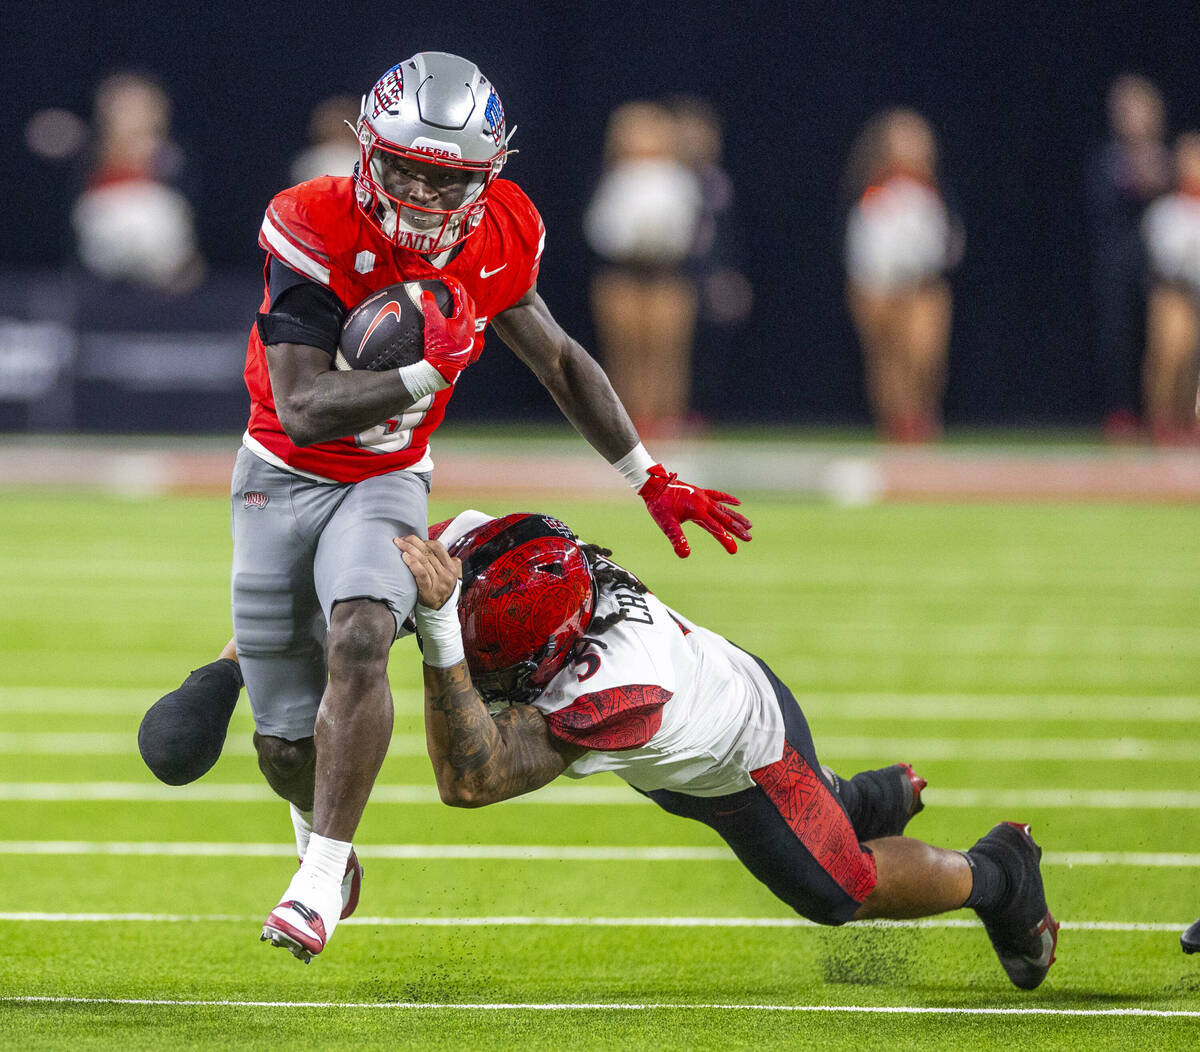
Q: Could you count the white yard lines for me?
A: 6